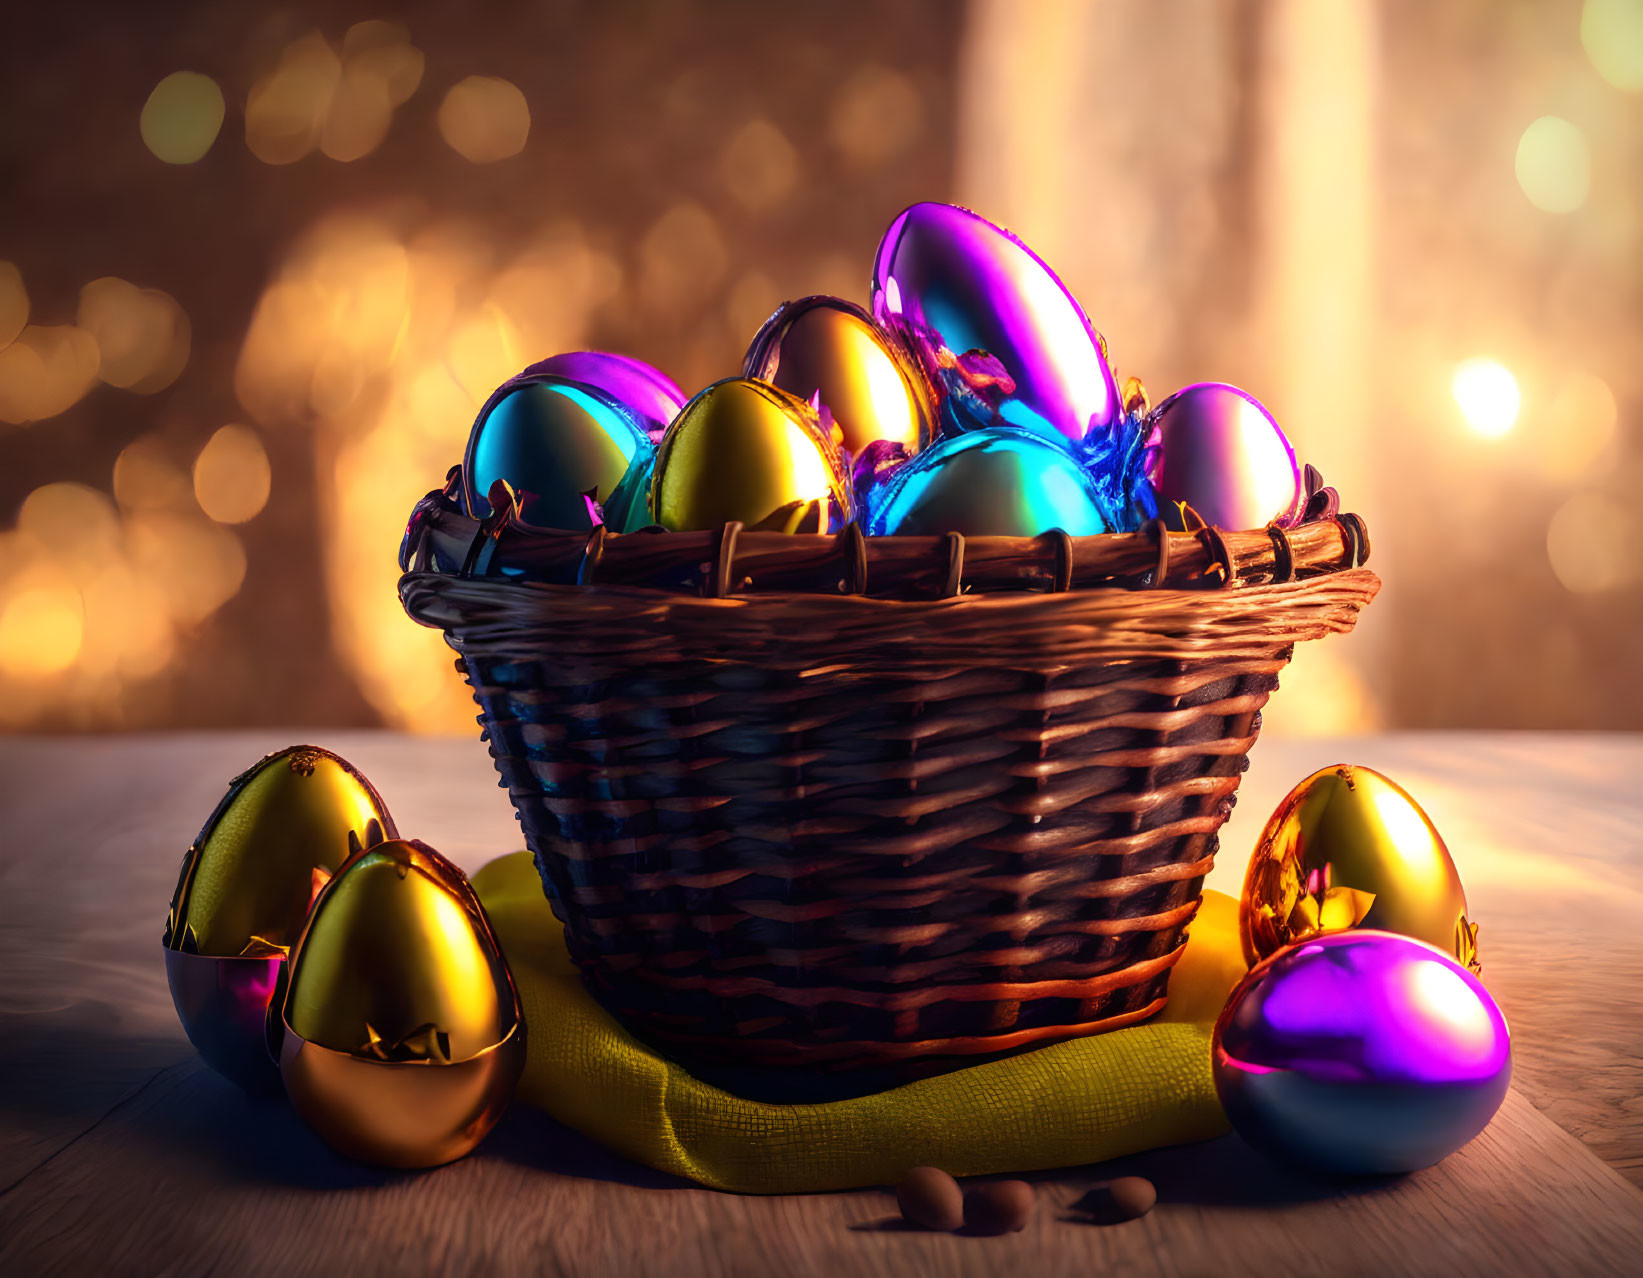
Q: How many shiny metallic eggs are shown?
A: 11